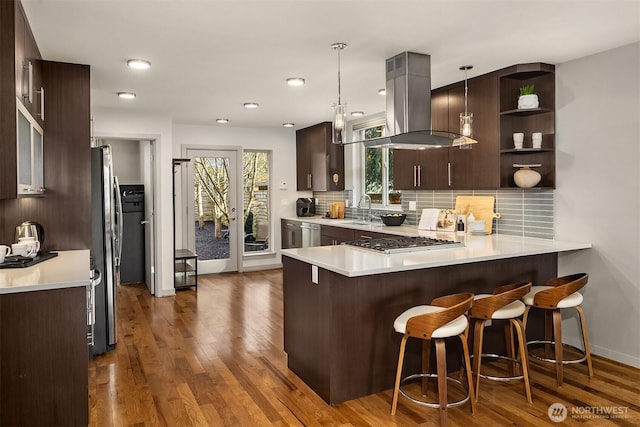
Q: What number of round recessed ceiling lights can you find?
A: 8